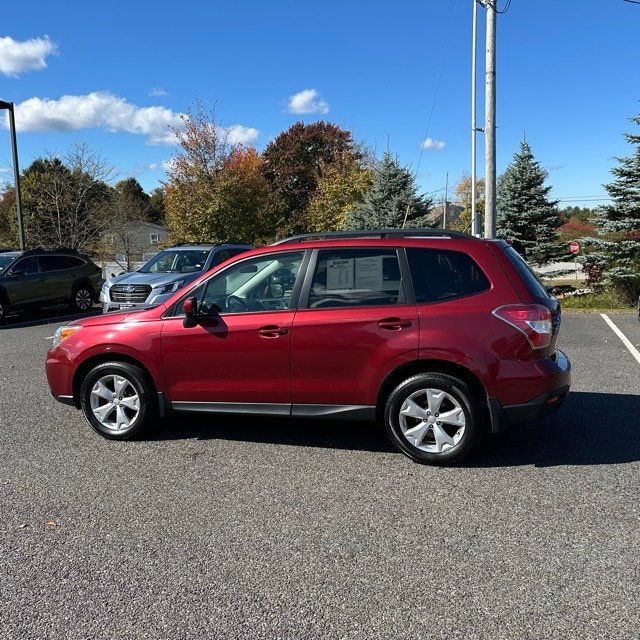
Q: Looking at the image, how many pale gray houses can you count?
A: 1